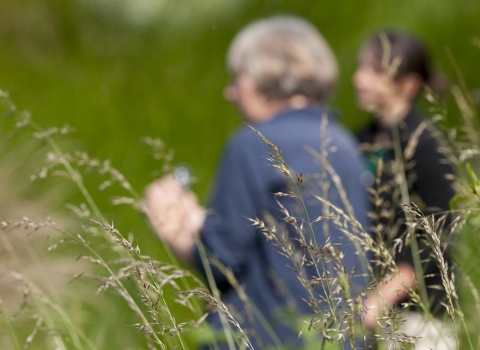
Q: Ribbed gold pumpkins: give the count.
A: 0